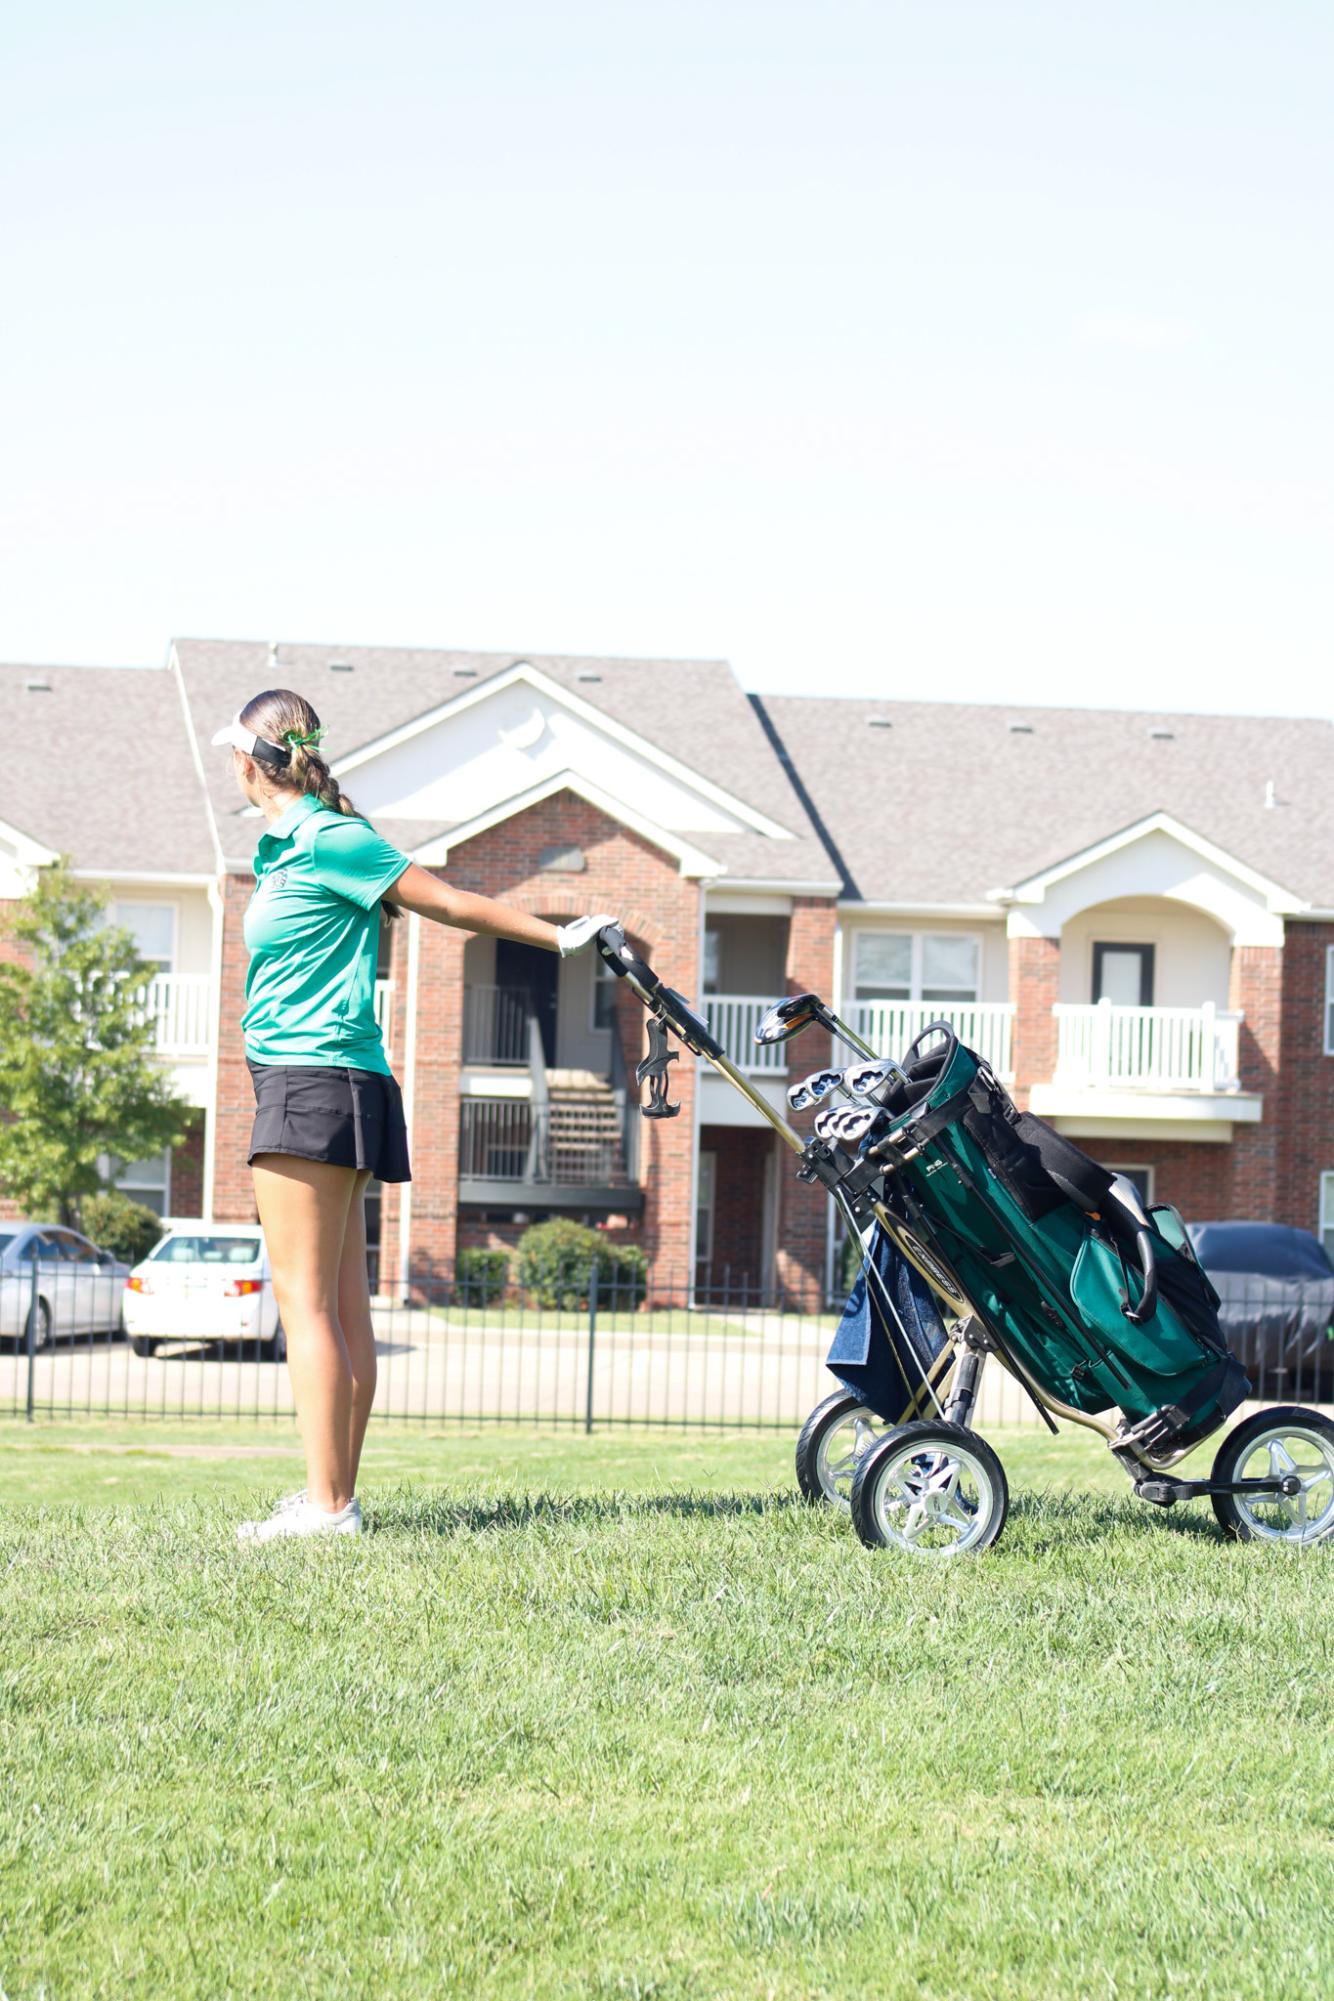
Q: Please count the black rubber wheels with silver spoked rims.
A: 3